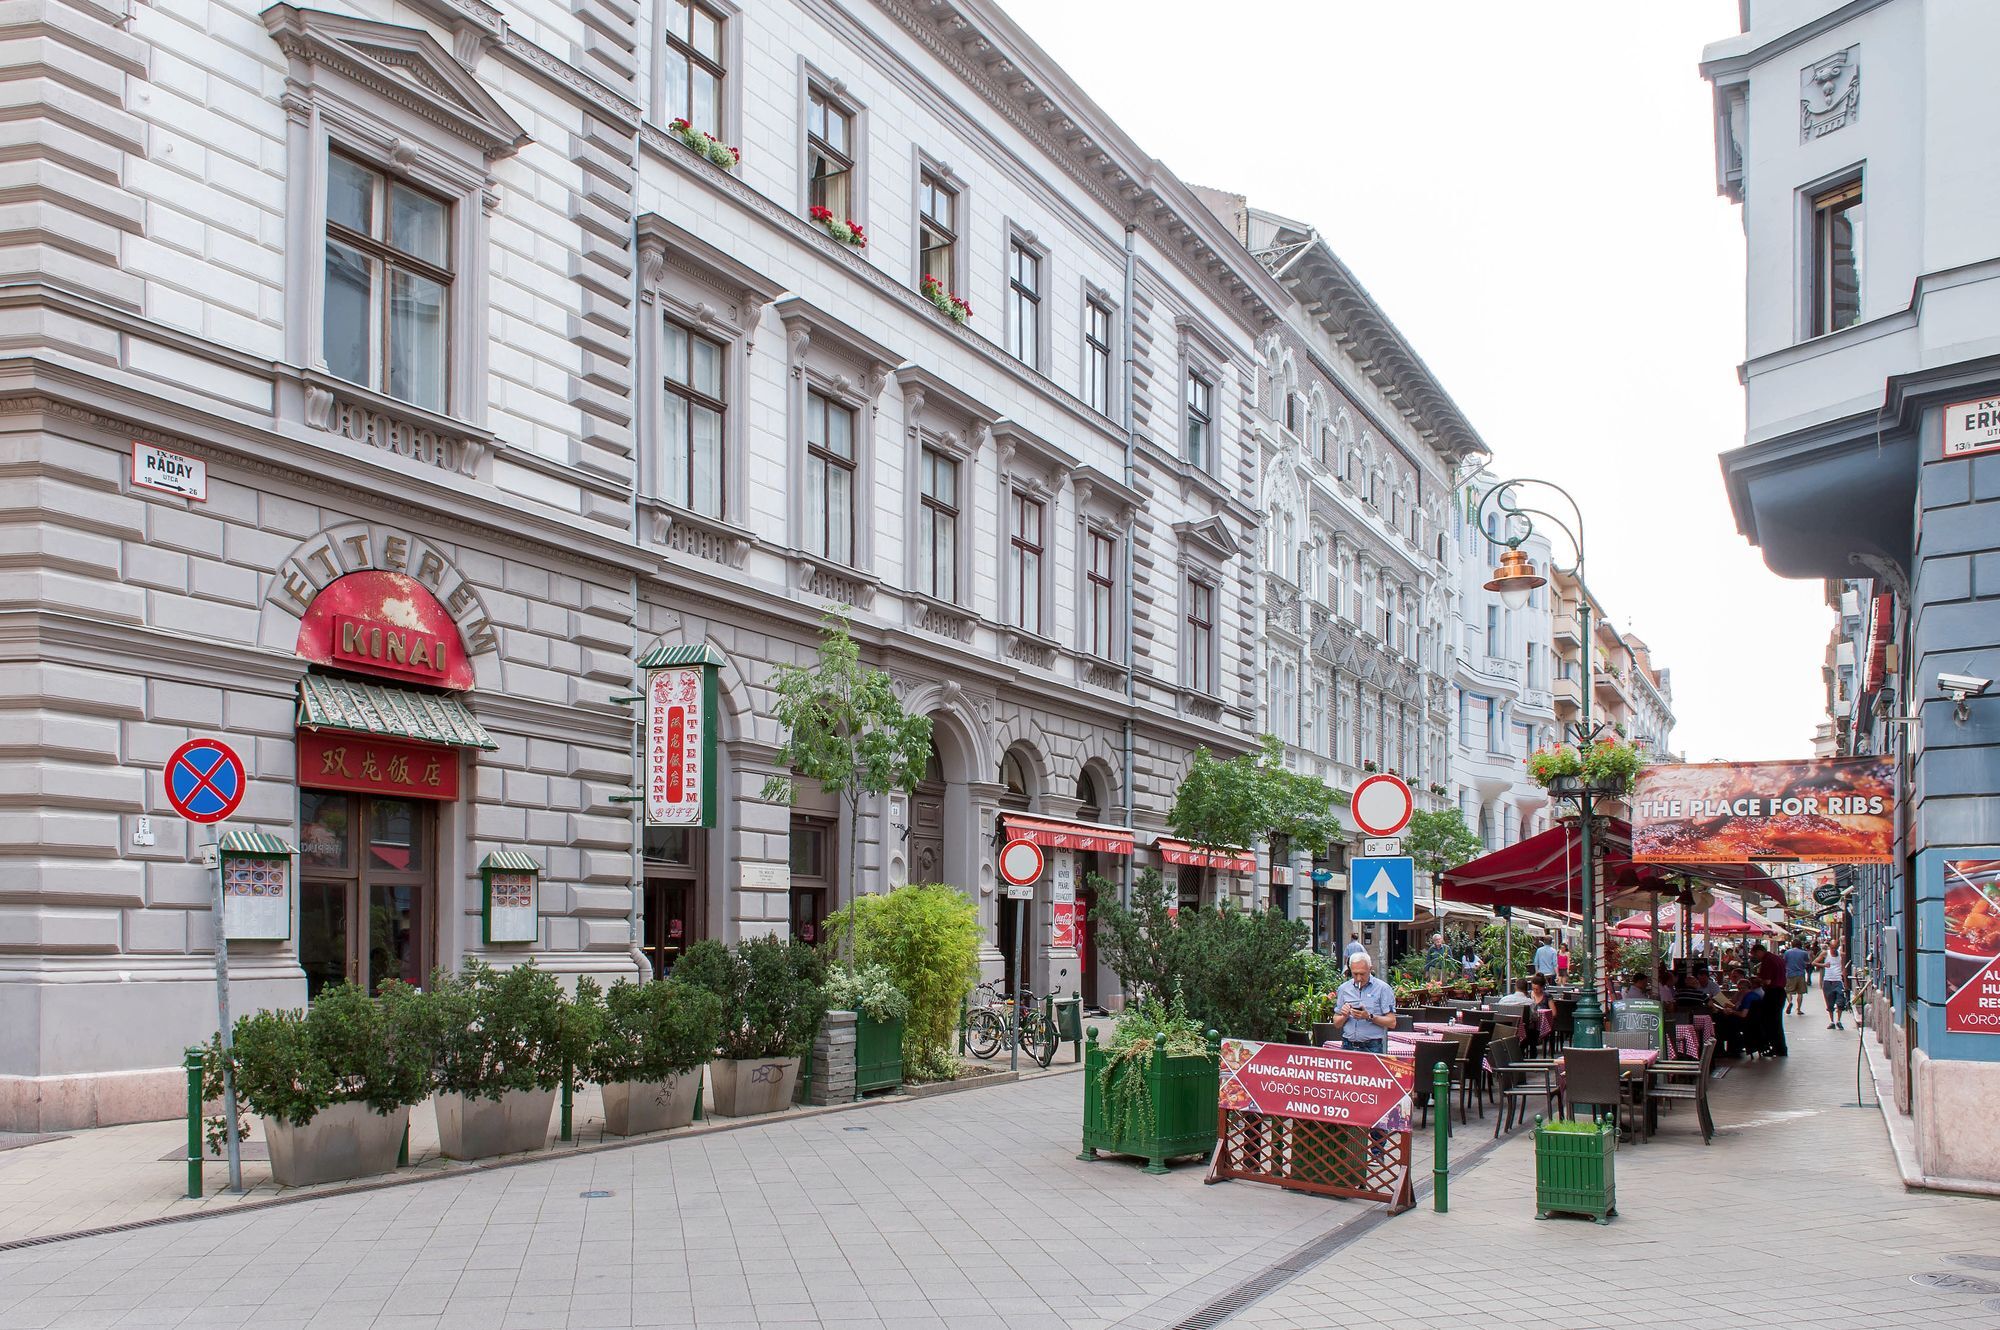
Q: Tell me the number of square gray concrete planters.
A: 4